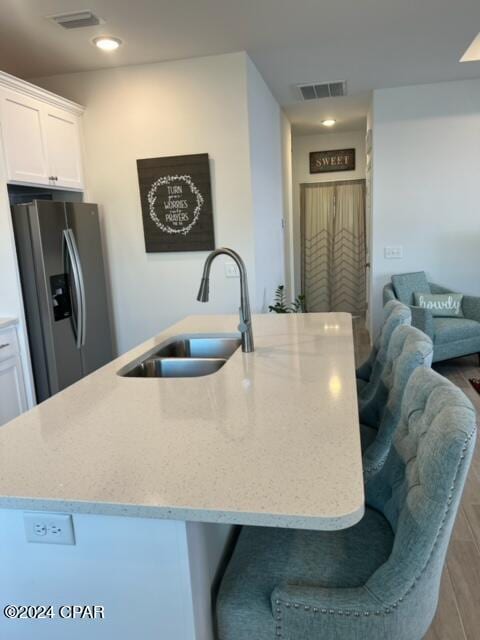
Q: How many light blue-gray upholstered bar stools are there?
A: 3